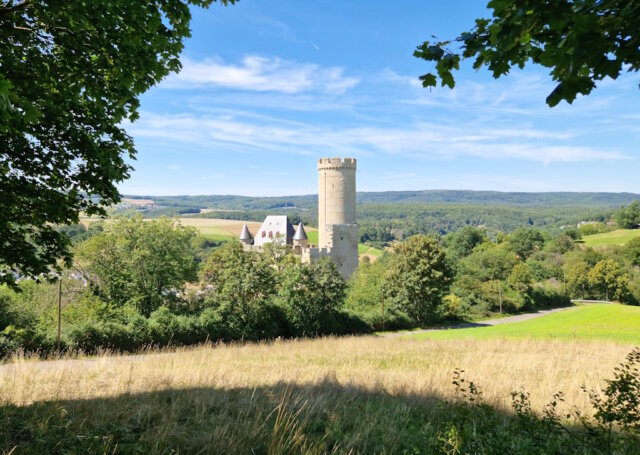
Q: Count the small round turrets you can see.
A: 2